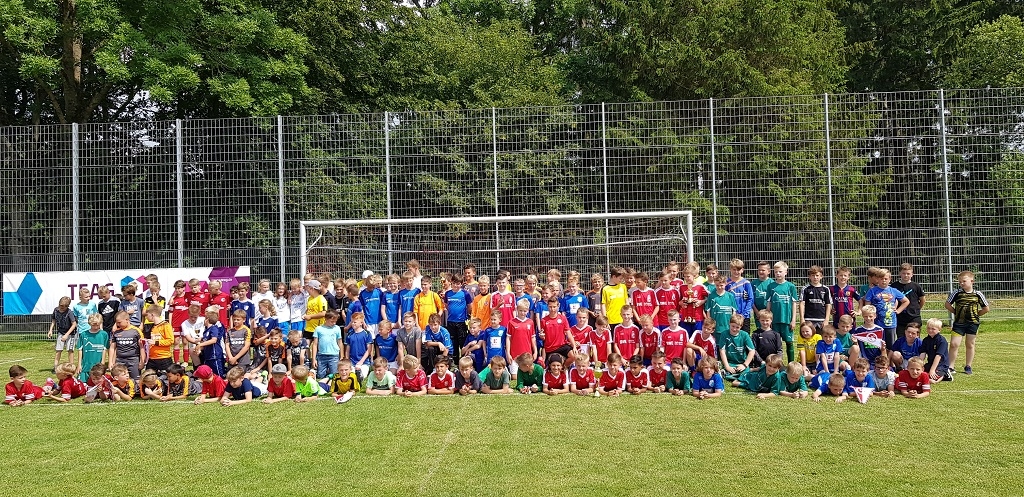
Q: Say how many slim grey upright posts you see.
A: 9